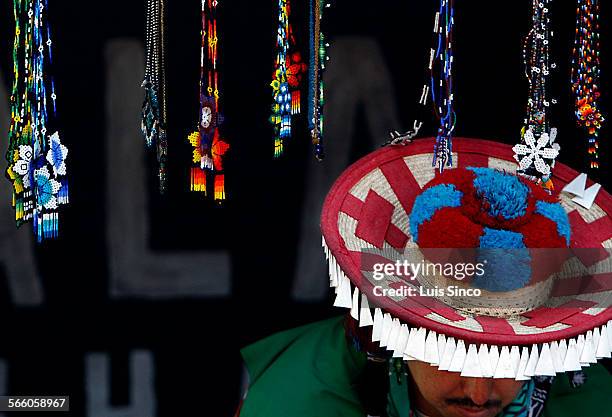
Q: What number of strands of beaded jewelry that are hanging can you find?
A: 8